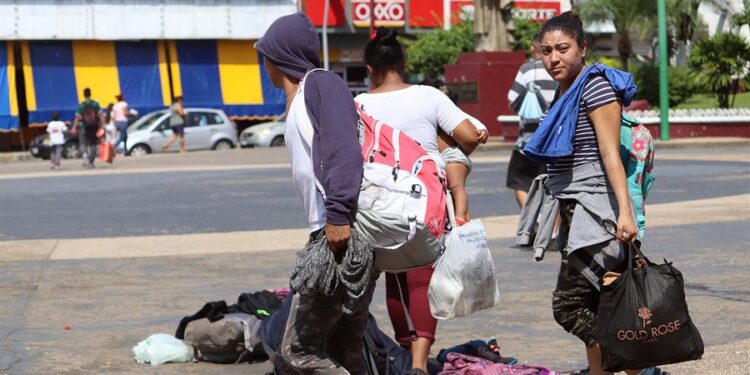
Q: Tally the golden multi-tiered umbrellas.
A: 0